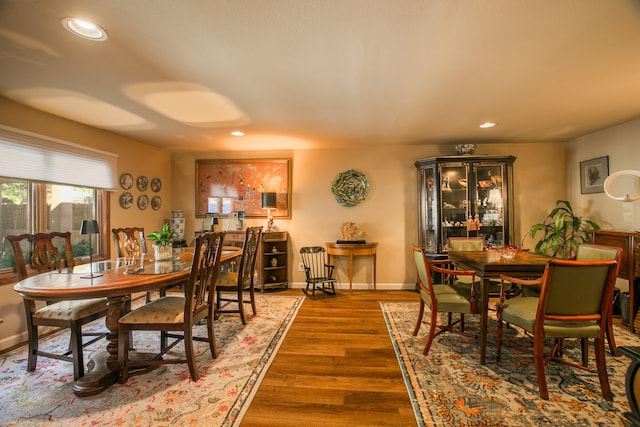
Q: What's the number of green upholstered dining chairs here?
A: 4